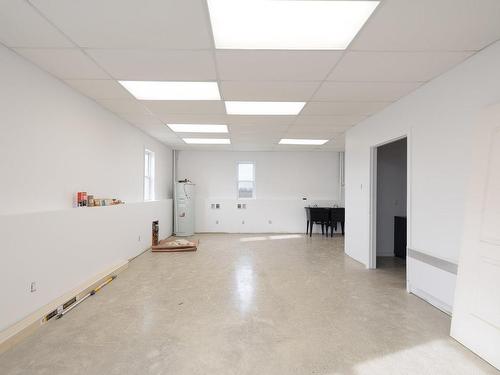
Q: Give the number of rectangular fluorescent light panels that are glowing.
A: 6